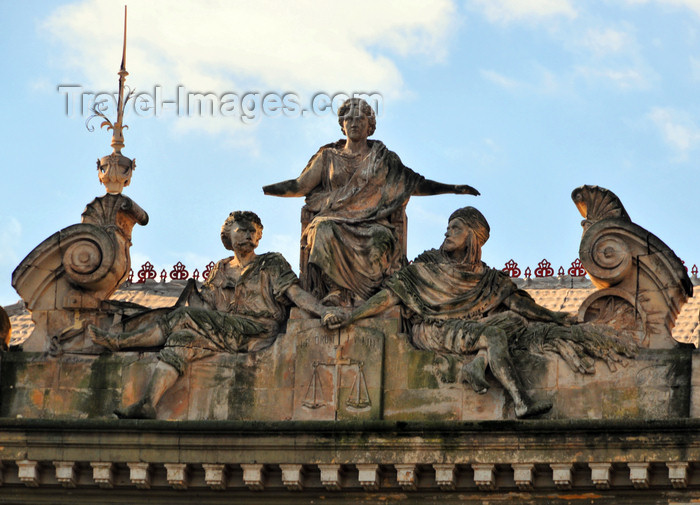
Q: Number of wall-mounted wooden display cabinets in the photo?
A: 0